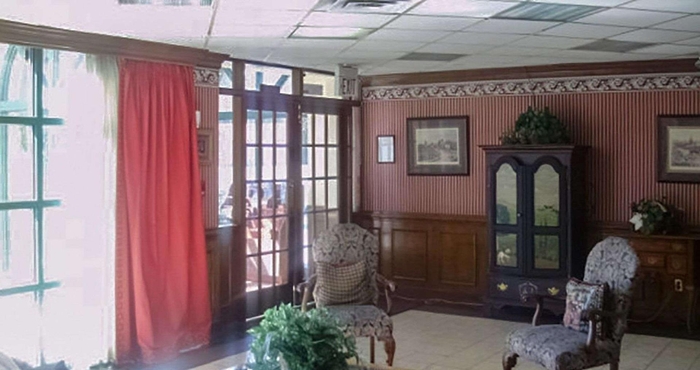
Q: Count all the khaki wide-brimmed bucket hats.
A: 0